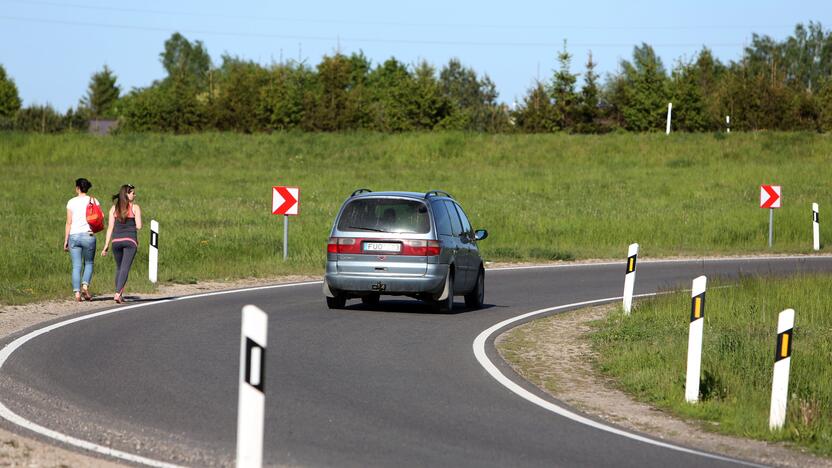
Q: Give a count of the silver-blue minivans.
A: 1